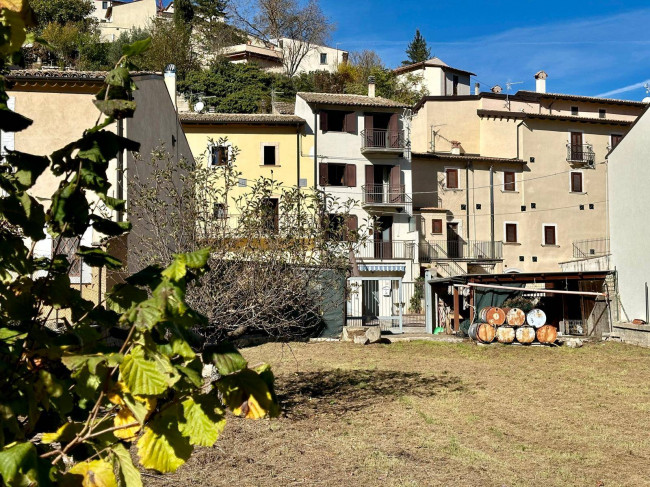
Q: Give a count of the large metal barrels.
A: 7